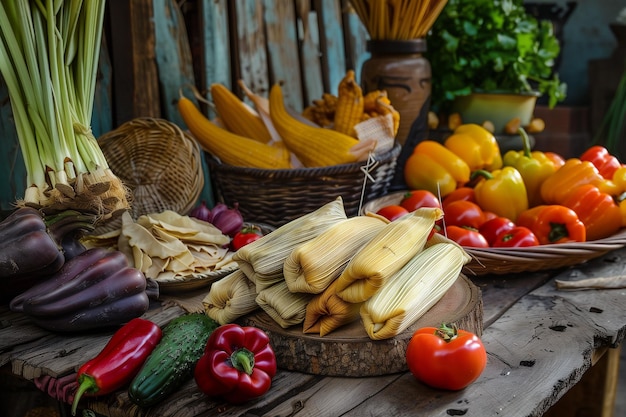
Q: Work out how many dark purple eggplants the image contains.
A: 2